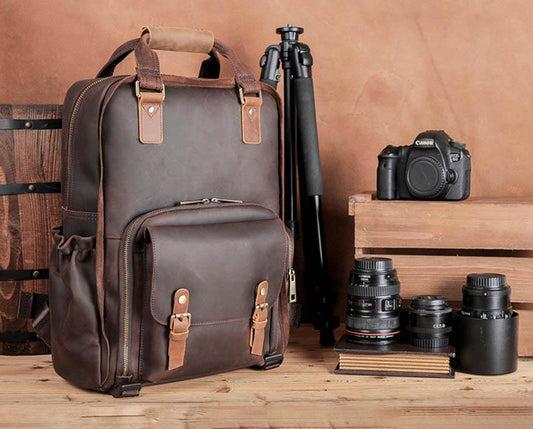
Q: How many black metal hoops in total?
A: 4